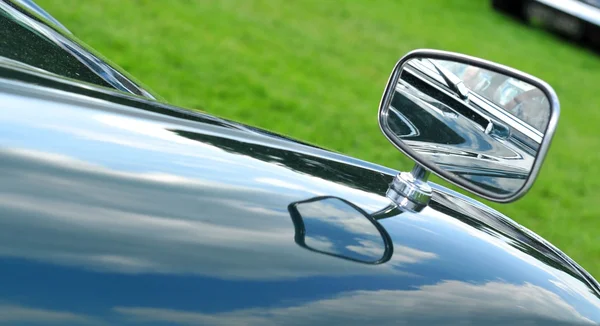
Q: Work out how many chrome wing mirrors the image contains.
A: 1